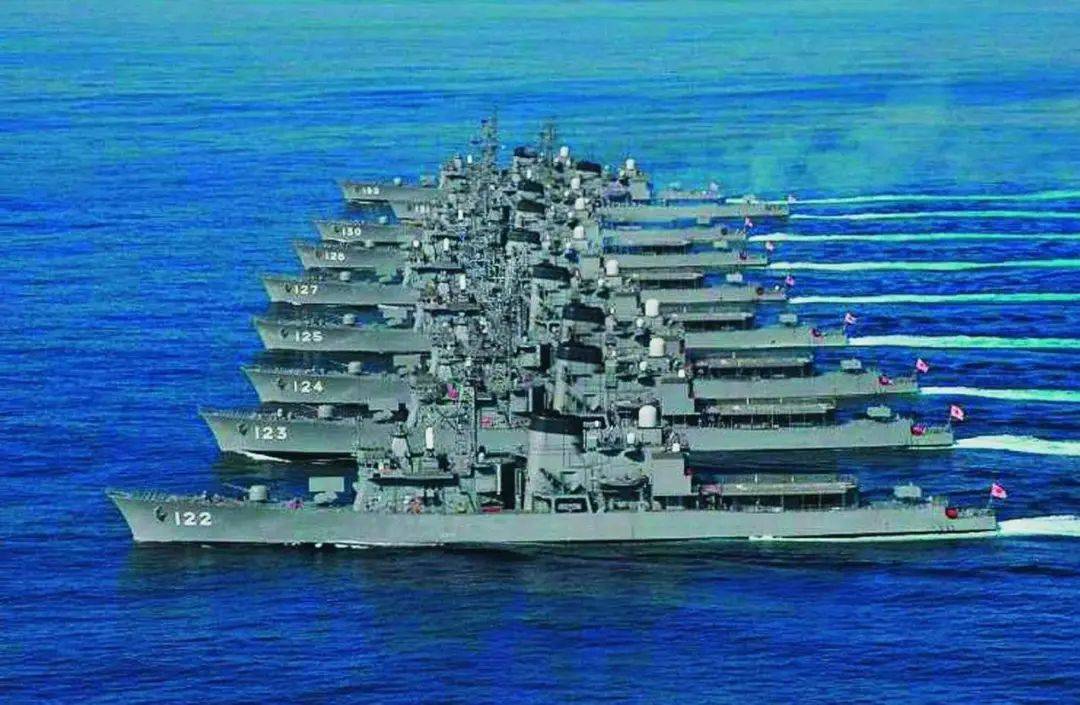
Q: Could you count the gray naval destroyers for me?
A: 9